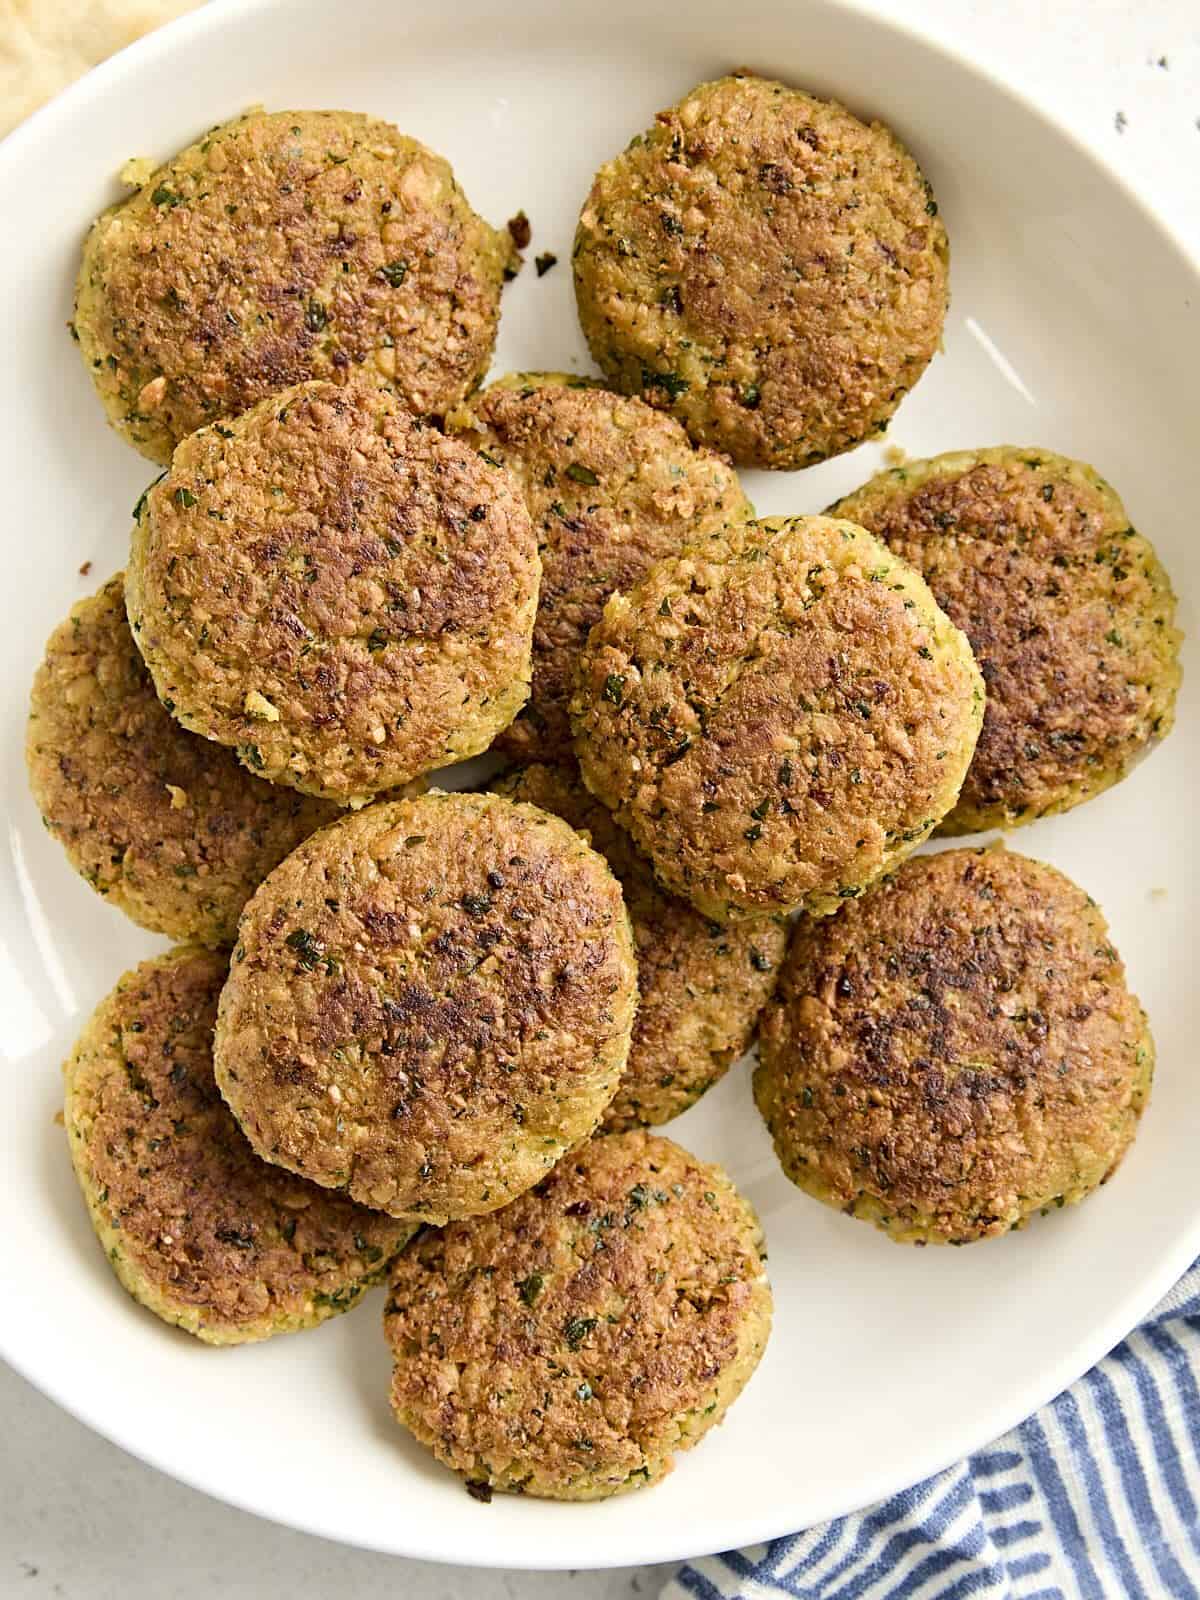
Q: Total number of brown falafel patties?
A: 12